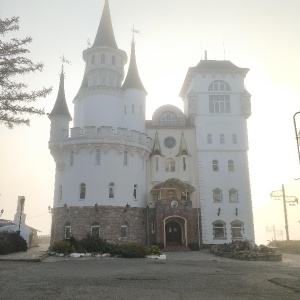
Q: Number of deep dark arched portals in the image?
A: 1